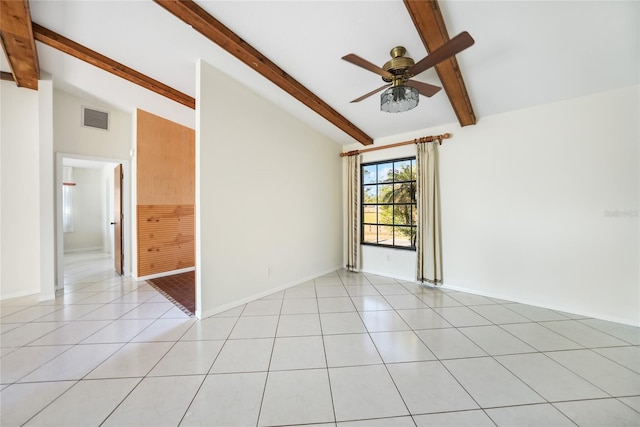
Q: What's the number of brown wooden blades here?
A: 4